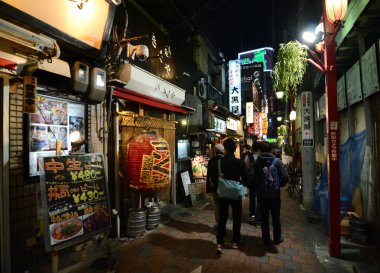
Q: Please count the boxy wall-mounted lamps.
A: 2